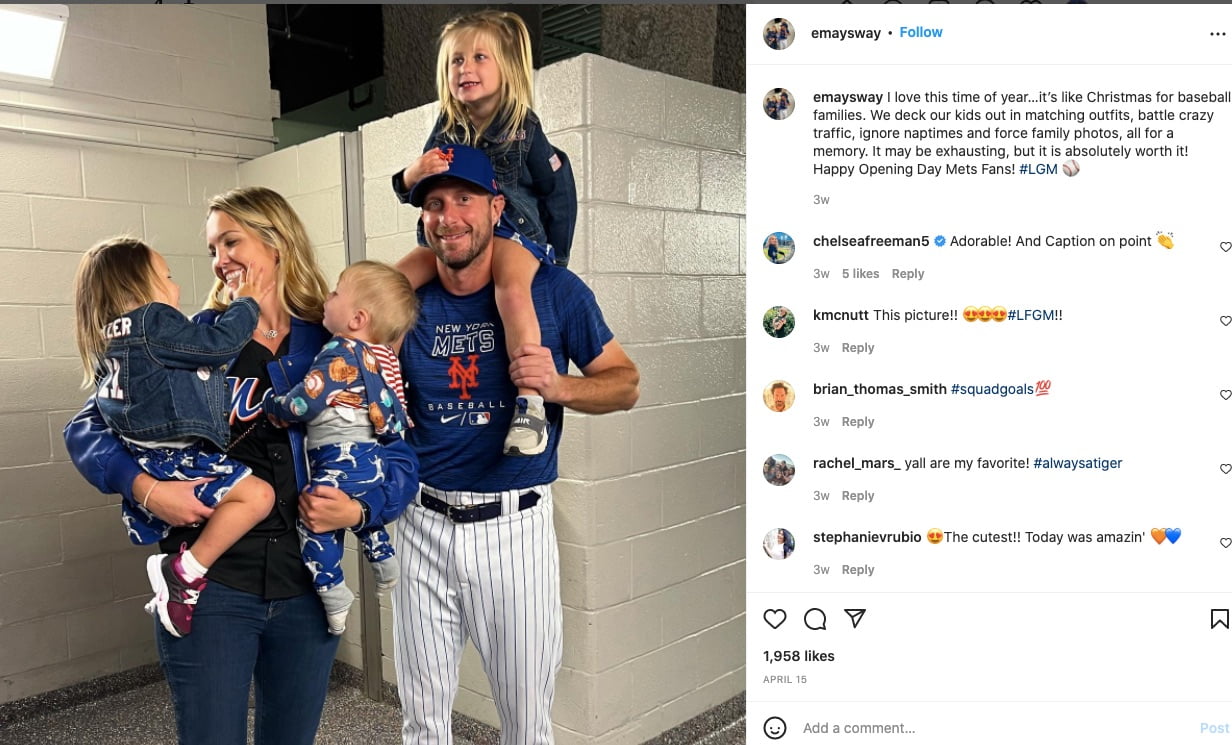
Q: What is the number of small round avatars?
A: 7